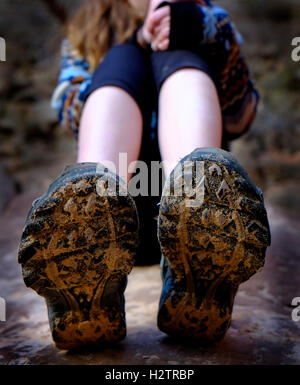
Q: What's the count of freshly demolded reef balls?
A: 0